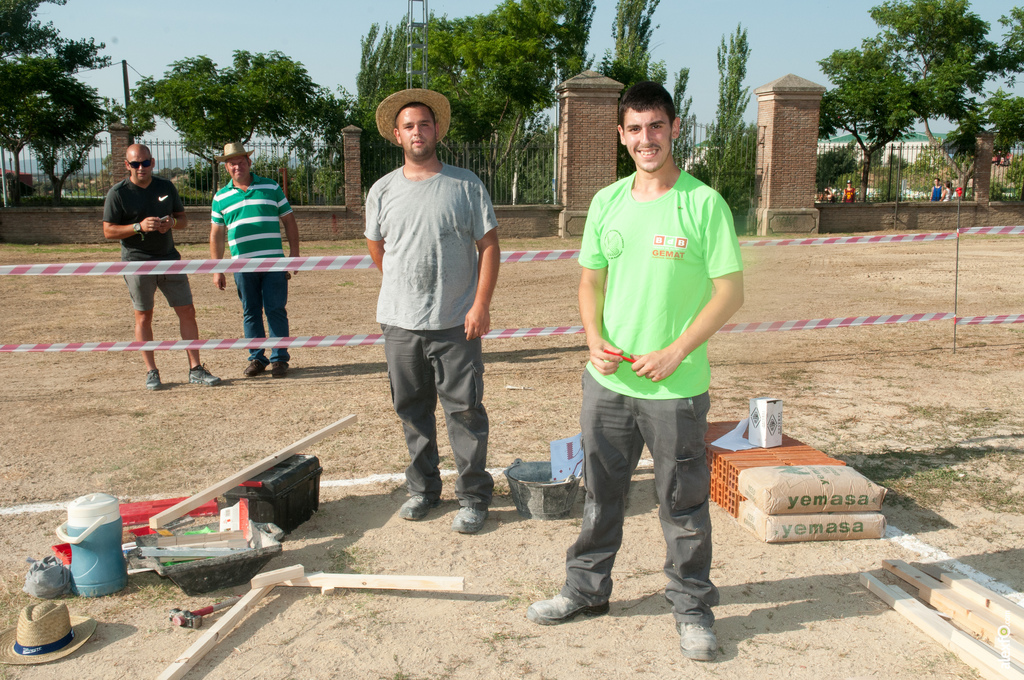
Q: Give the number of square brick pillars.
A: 5